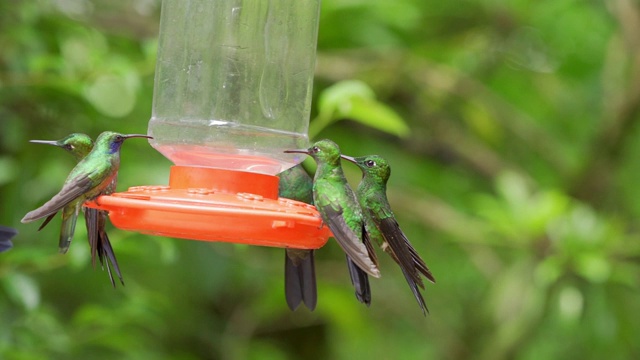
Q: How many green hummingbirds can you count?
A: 5